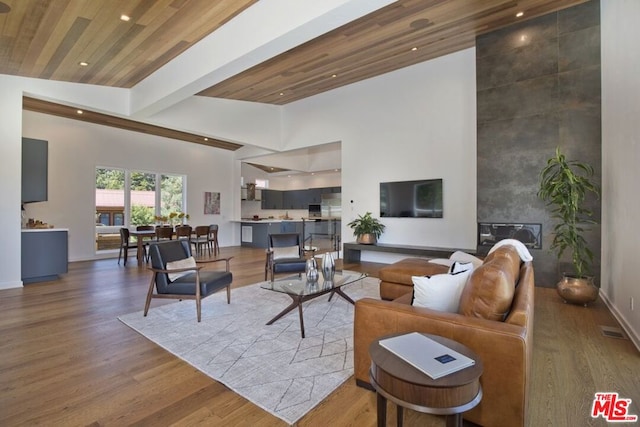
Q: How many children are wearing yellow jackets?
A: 0